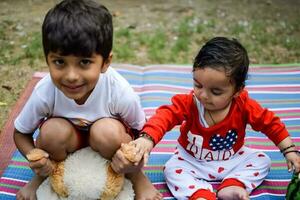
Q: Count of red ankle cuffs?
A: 2